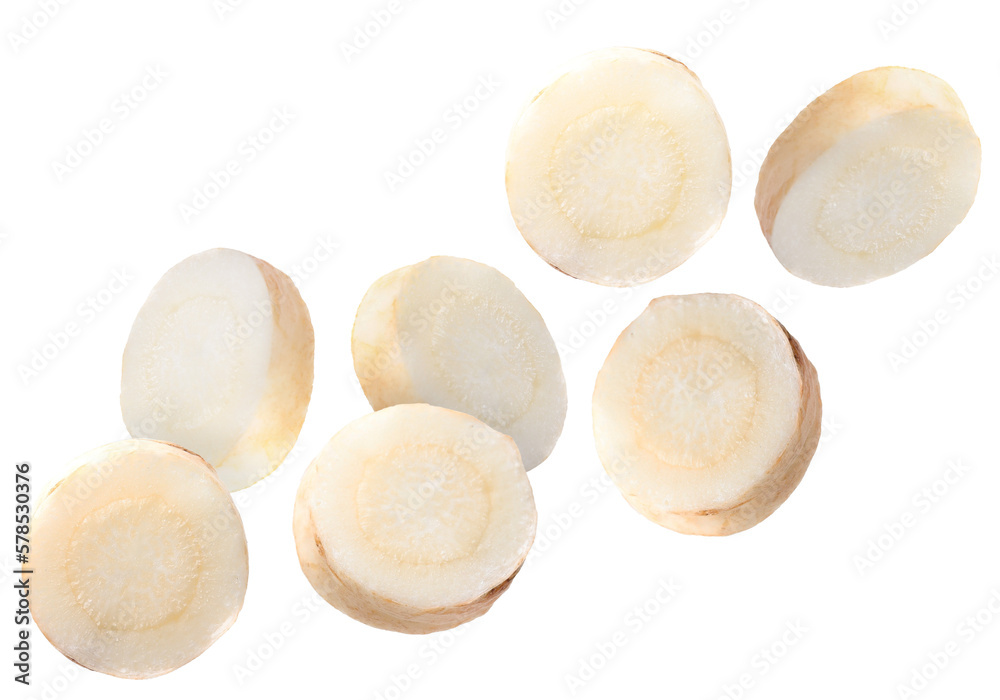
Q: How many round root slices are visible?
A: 7